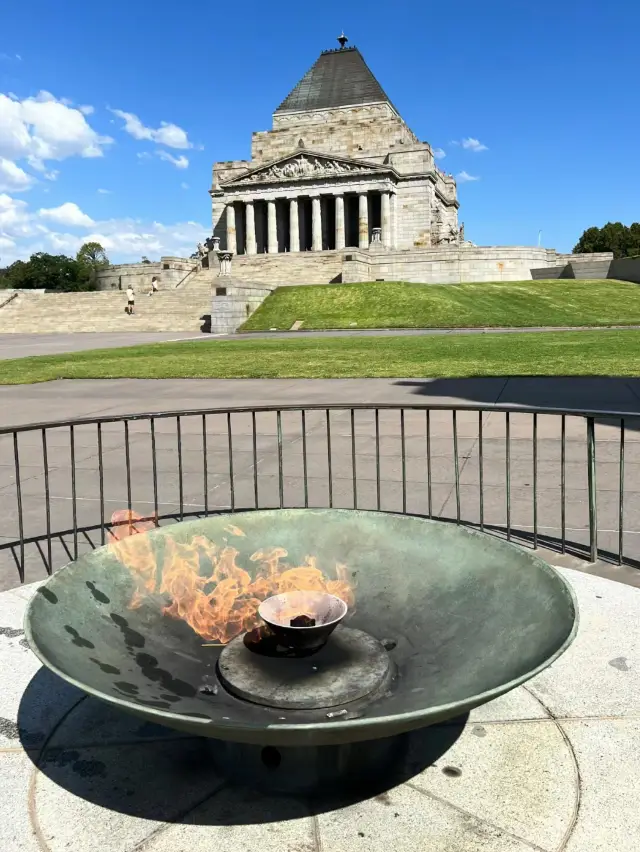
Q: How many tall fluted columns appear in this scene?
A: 8